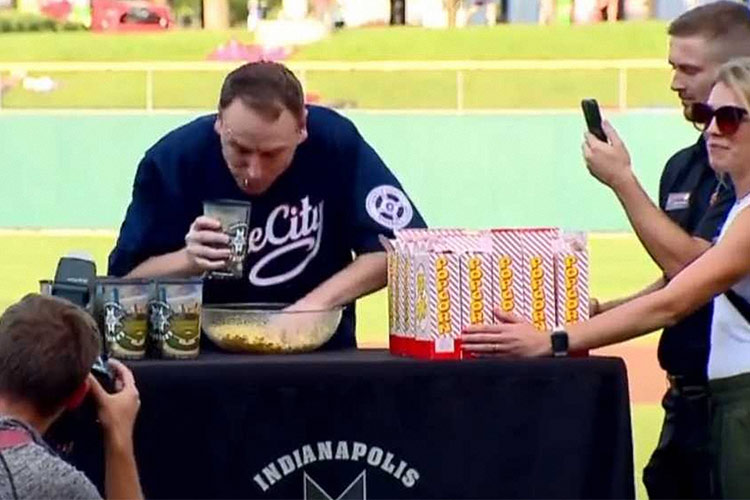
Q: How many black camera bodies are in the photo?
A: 1